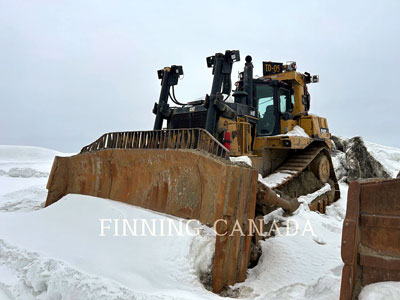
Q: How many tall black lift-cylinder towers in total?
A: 2